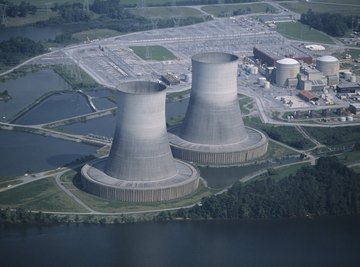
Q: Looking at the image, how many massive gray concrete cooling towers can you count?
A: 2